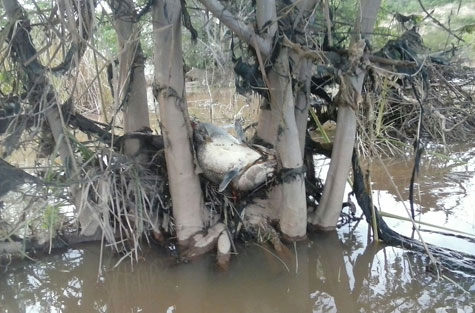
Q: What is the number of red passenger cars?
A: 0